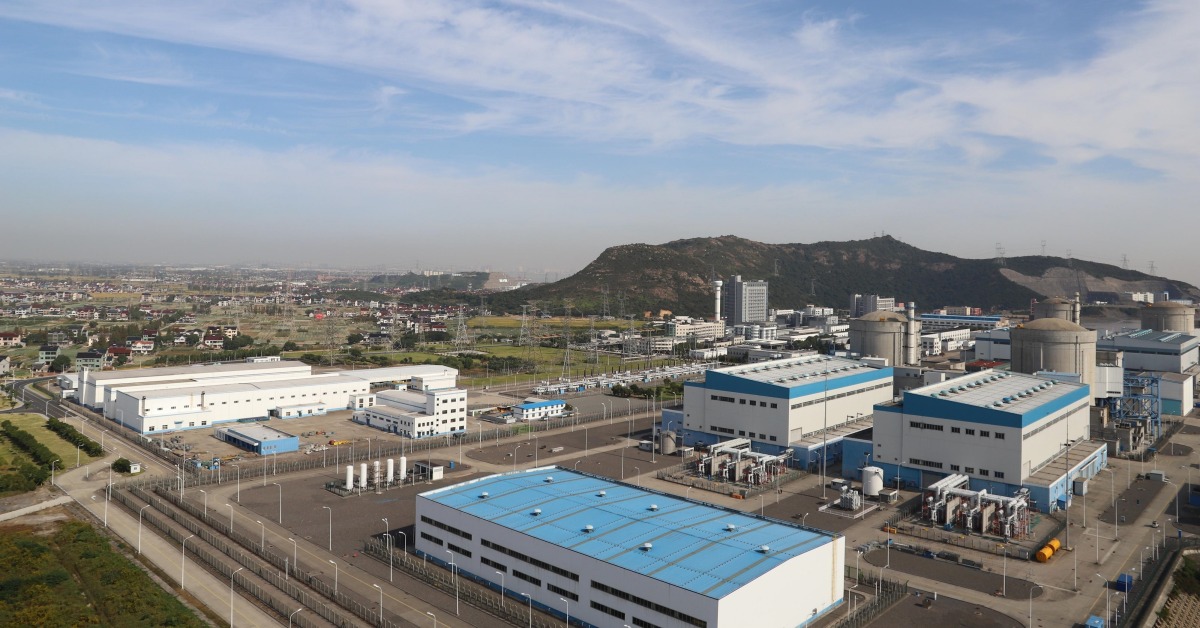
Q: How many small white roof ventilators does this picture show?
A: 9